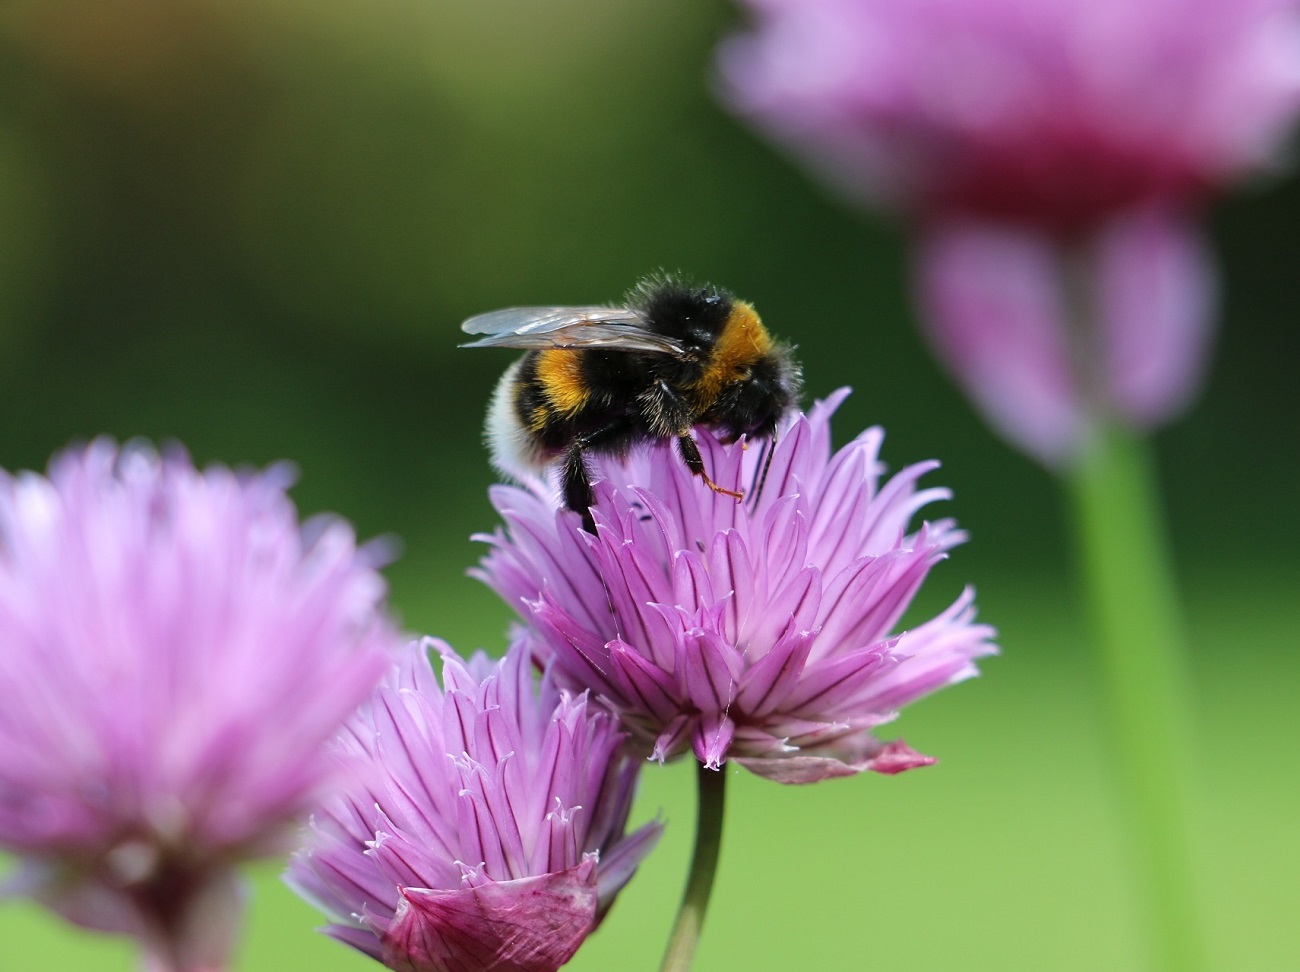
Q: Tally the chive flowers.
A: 4